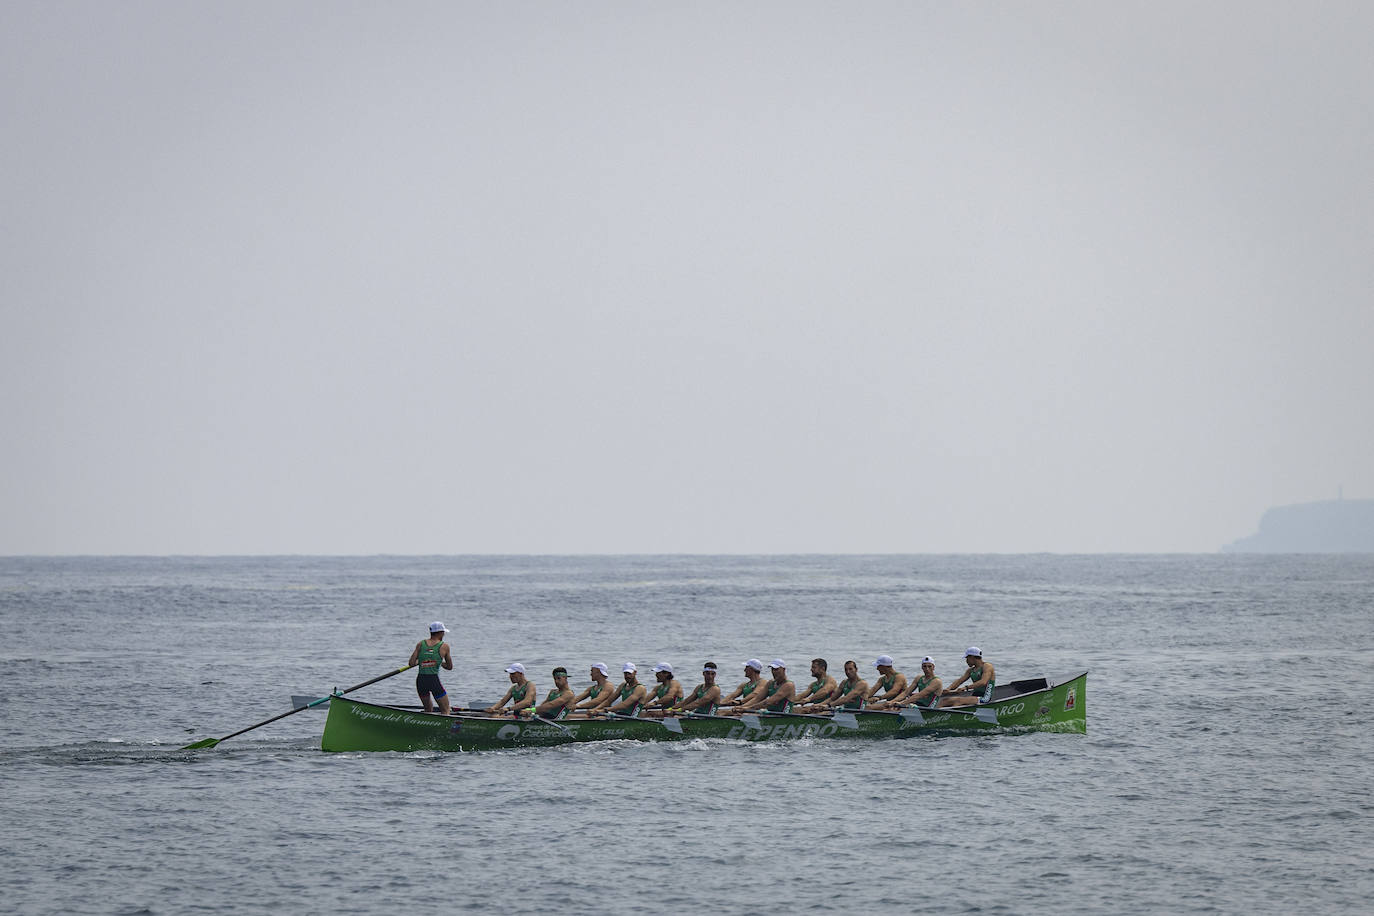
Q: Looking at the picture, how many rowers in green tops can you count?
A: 14